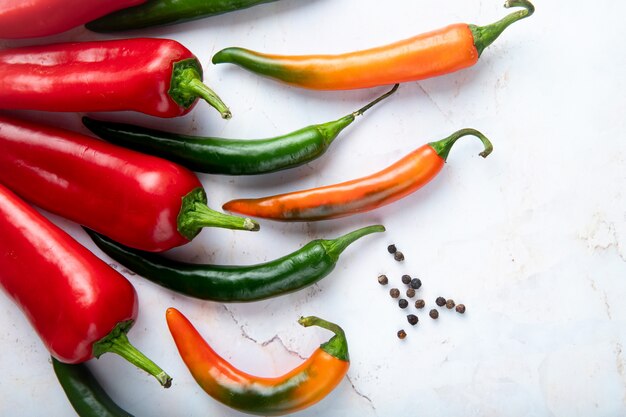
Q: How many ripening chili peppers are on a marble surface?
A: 3